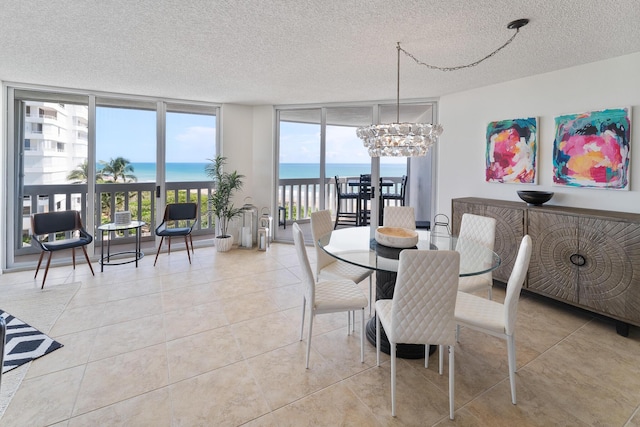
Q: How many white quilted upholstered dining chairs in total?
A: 6